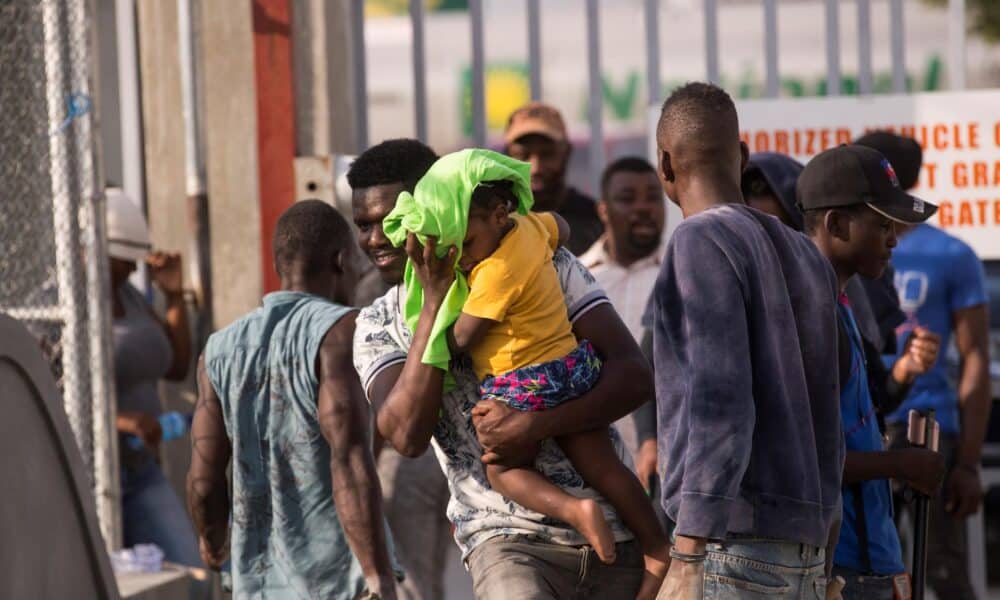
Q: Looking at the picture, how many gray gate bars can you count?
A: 12